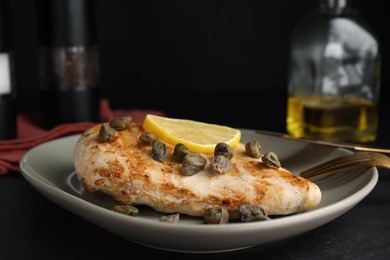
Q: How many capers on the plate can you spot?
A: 14